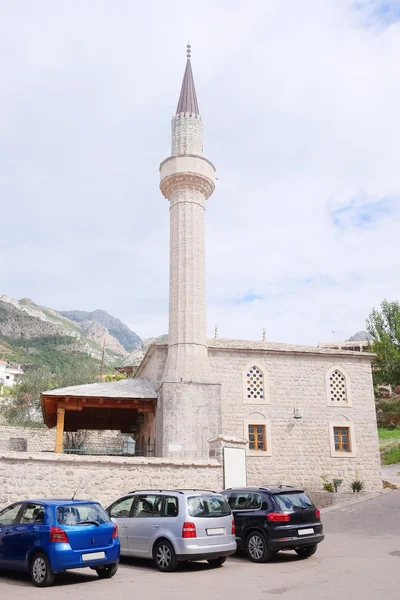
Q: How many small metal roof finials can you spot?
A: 2